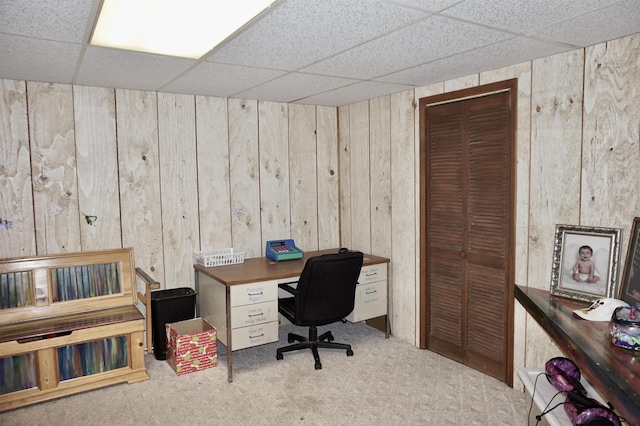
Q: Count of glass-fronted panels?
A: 4